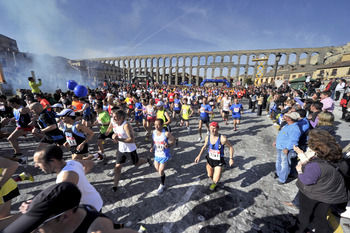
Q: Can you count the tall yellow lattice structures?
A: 1